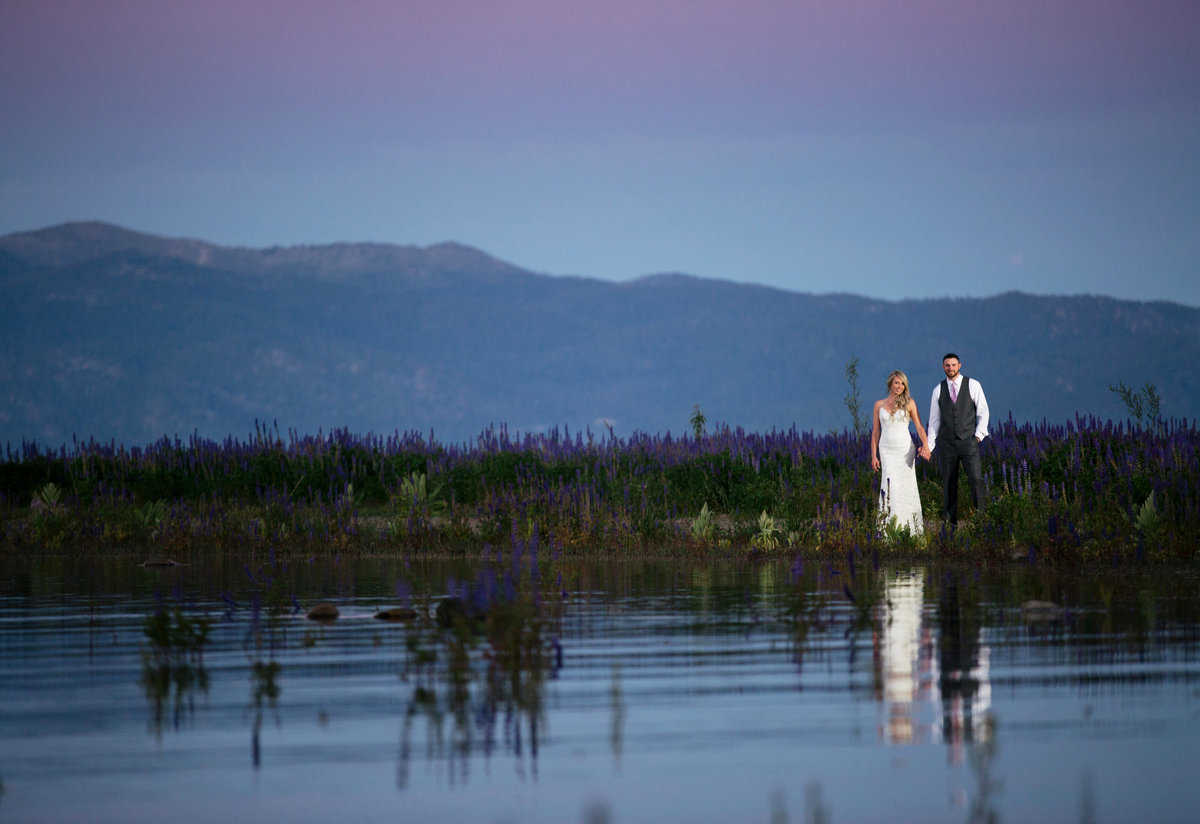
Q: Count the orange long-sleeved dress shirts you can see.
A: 0